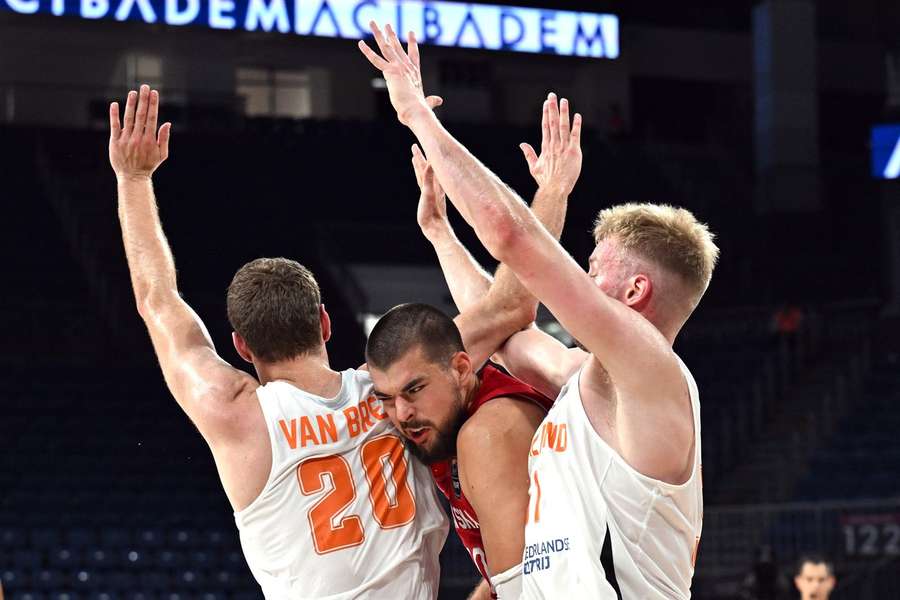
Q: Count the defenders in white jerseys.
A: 2